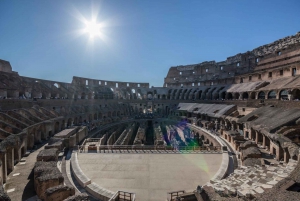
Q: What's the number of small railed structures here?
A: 2